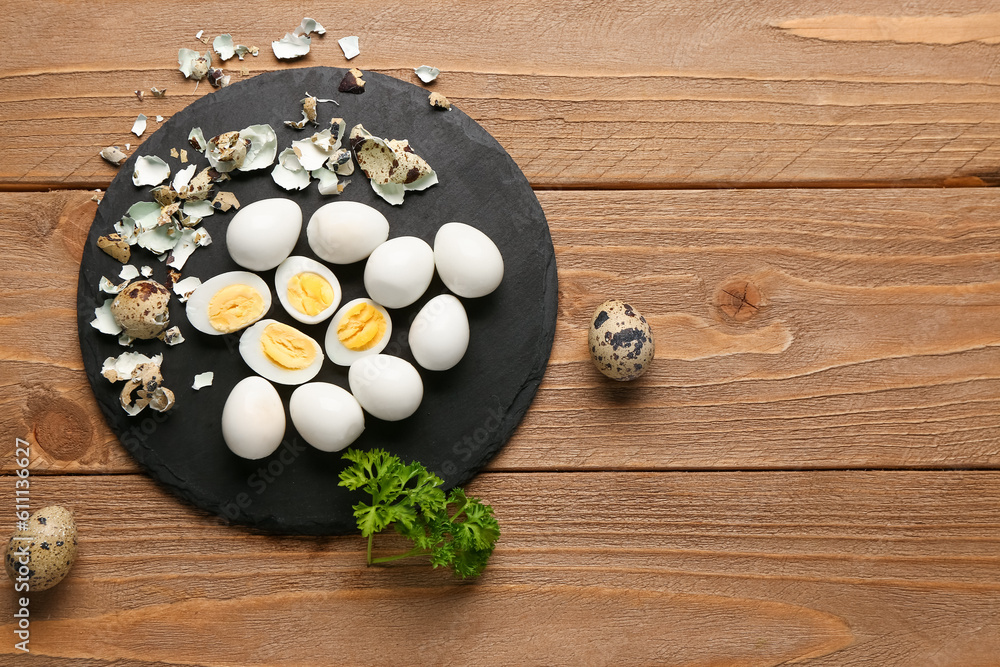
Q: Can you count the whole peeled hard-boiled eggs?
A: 8